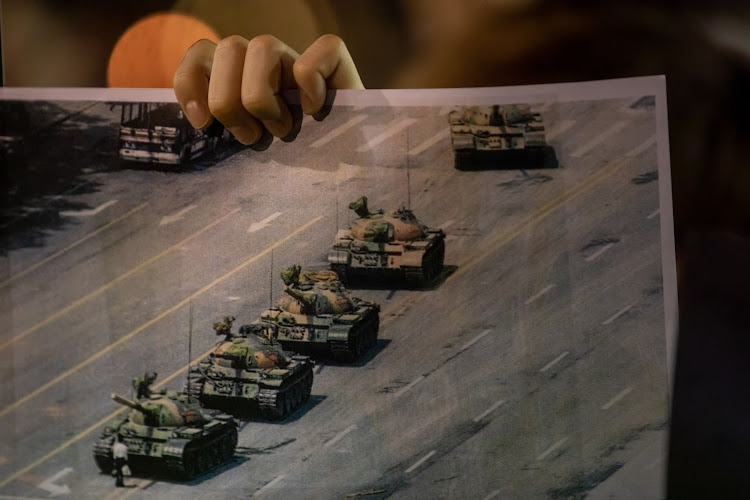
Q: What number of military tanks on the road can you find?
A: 5